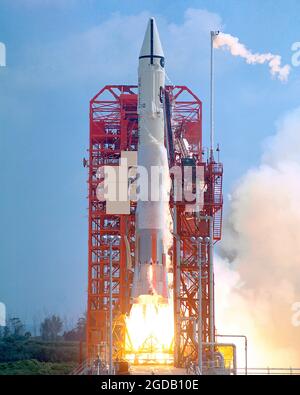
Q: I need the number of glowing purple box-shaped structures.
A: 0